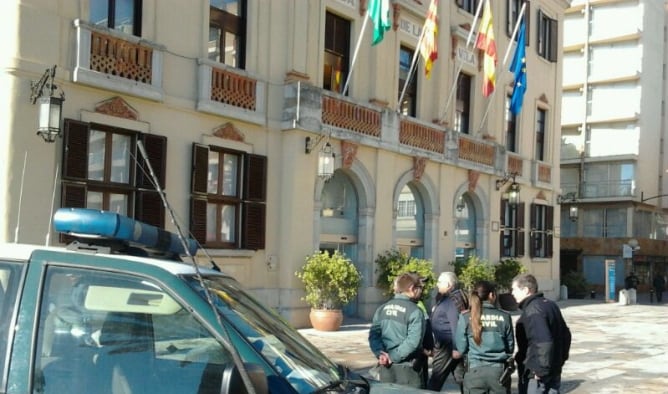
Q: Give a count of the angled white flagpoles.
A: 4